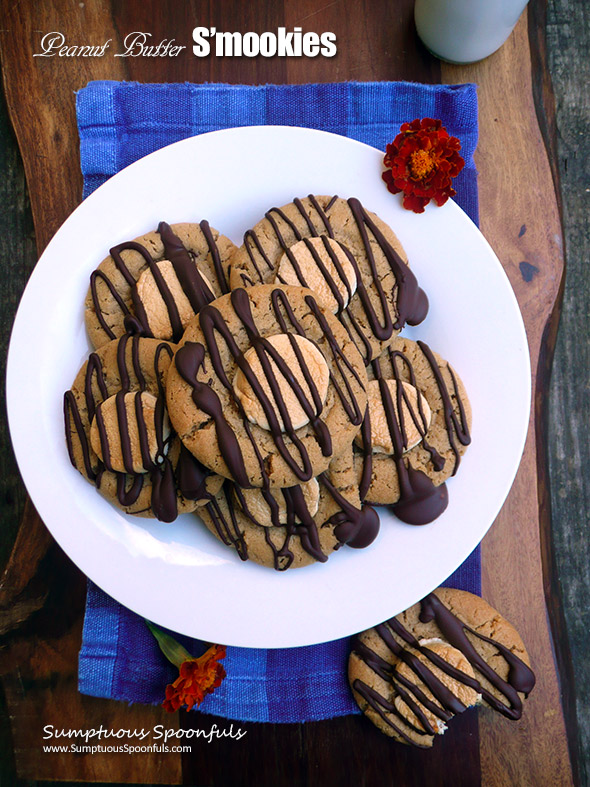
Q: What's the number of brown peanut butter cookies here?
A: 7